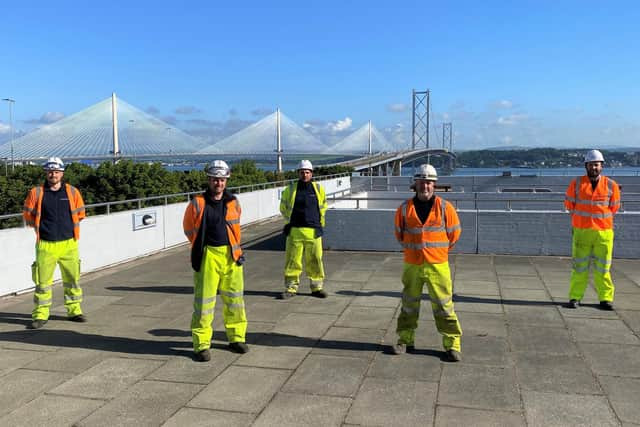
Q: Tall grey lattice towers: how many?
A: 2